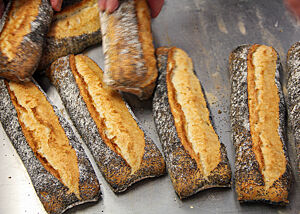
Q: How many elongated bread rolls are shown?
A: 8